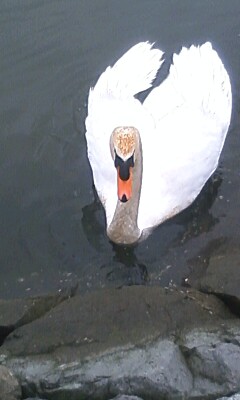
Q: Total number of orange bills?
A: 1